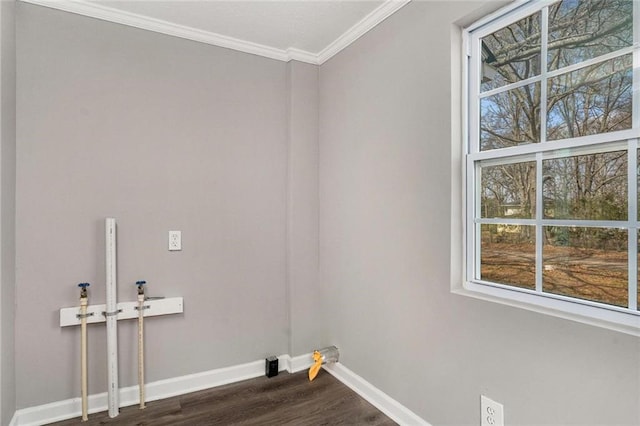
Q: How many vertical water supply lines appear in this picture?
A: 2